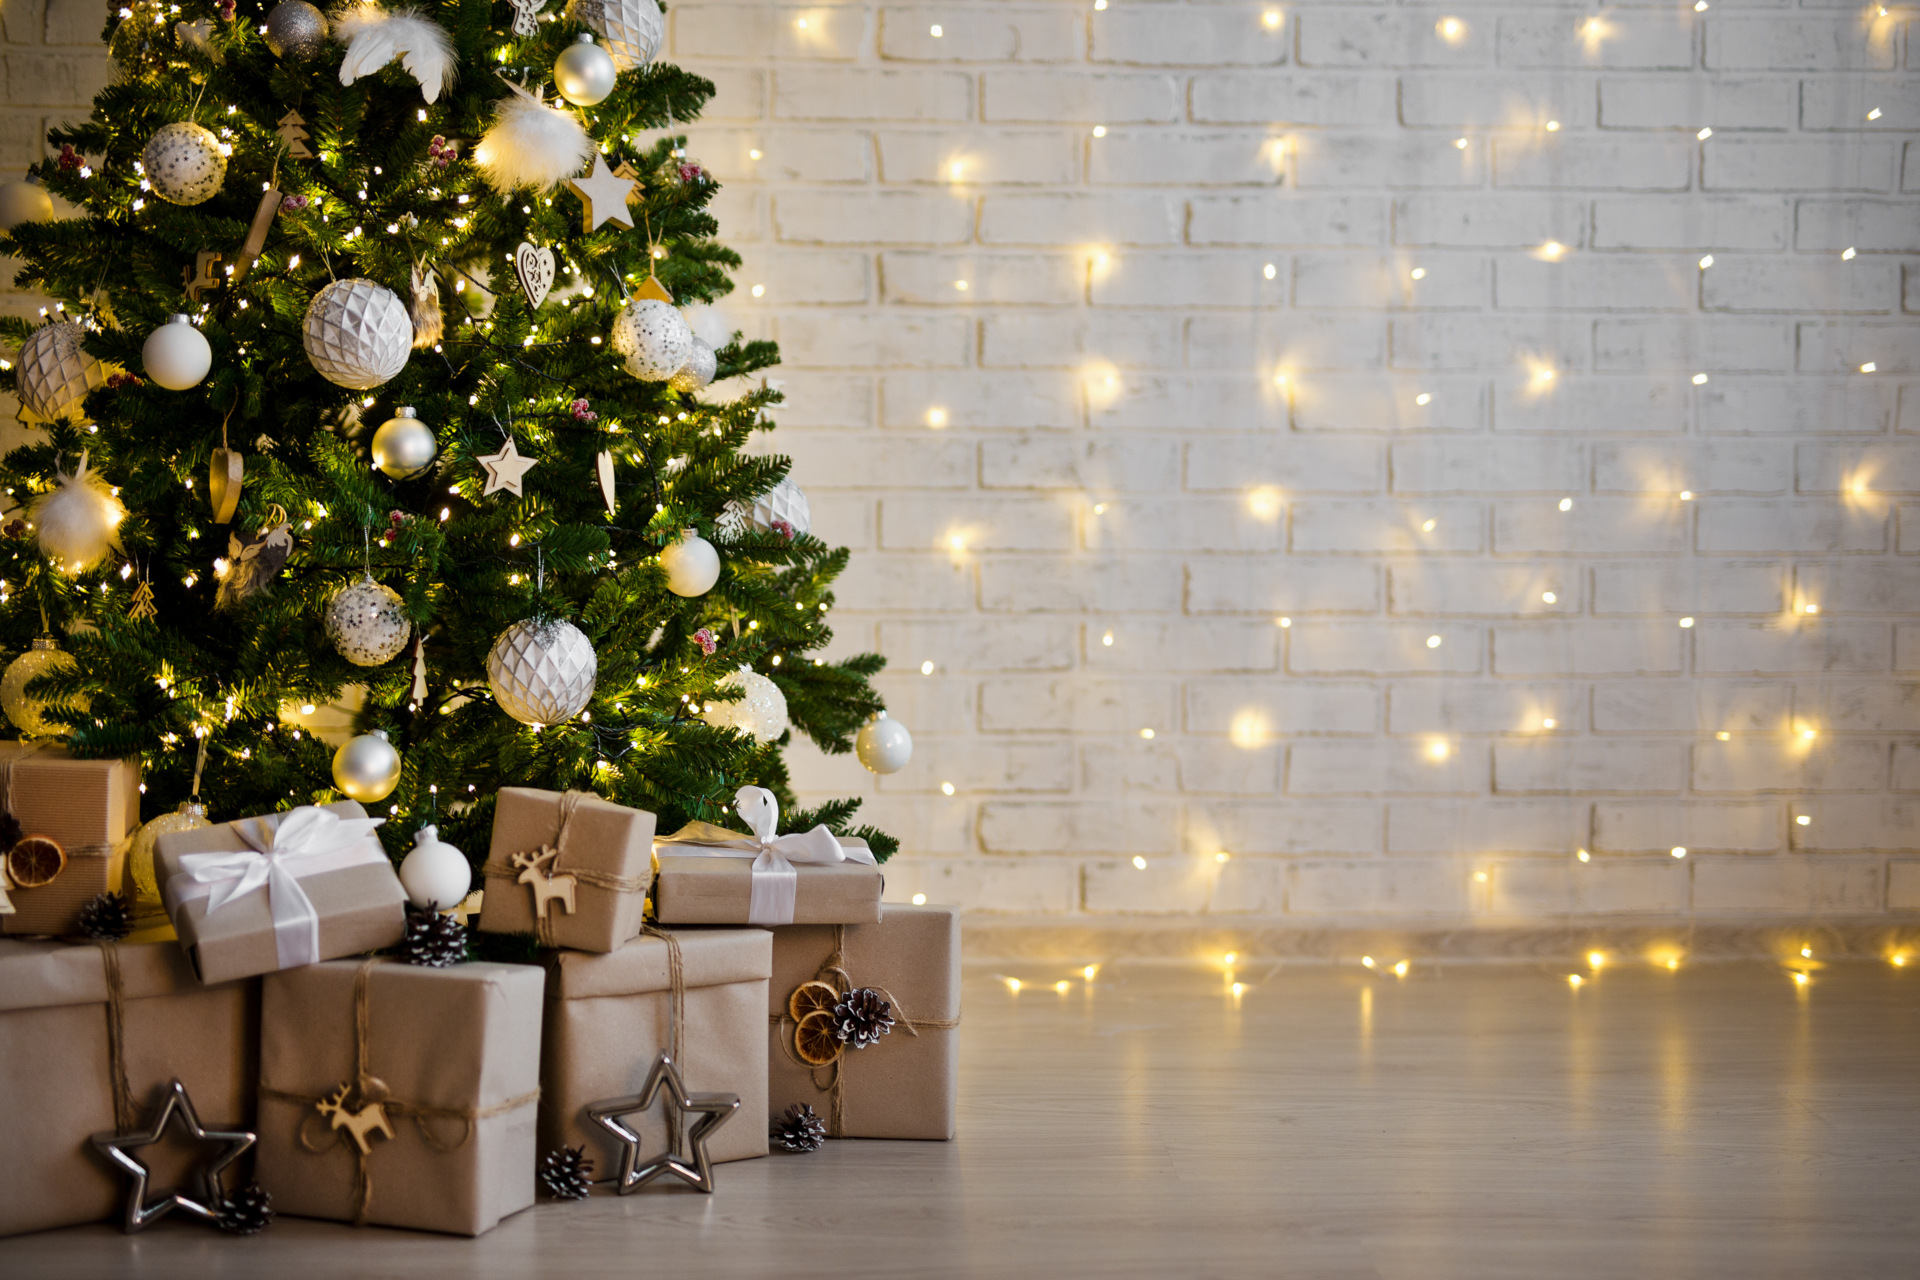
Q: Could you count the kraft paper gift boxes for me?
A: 8